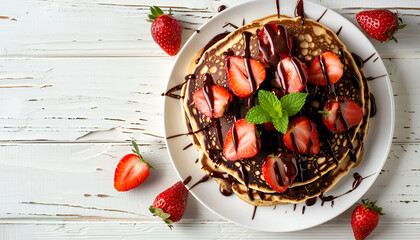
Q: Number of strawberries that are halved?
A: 10